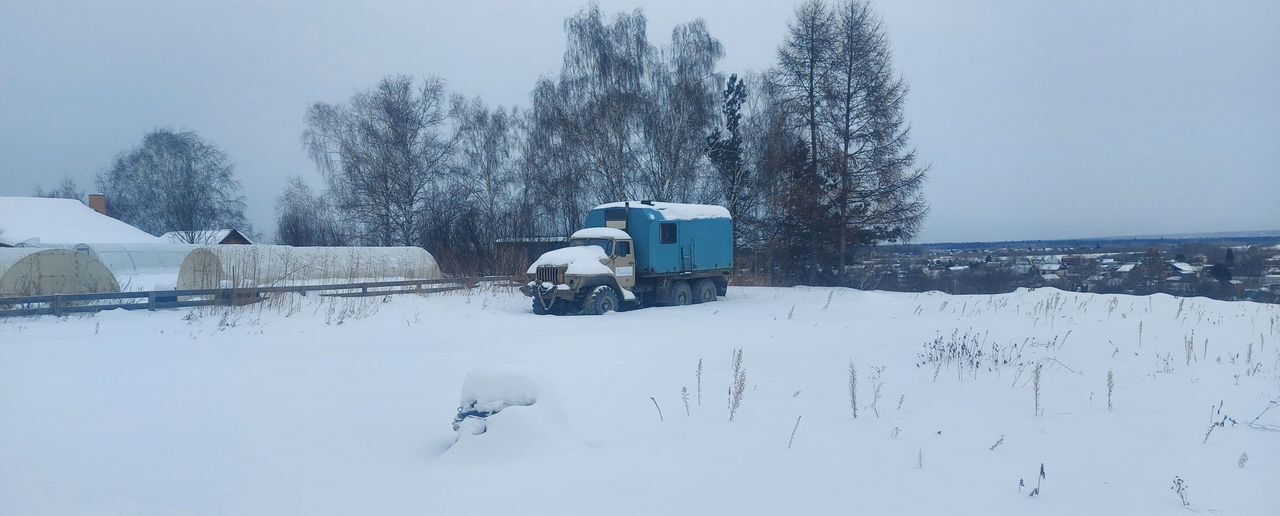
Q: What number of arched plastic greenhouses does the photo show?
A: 3